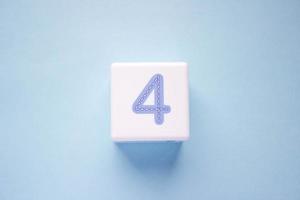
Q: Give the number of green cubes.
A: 0